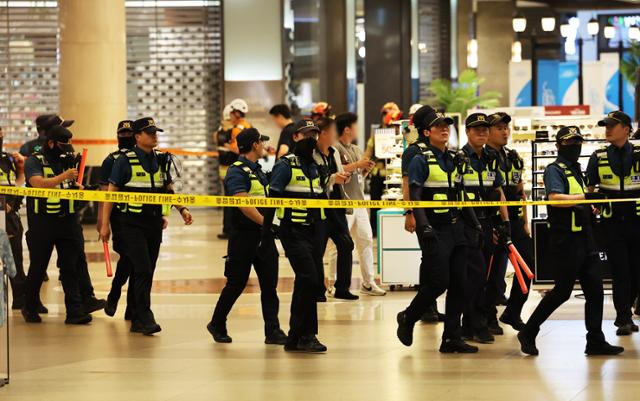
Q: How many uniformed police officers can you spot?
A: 13